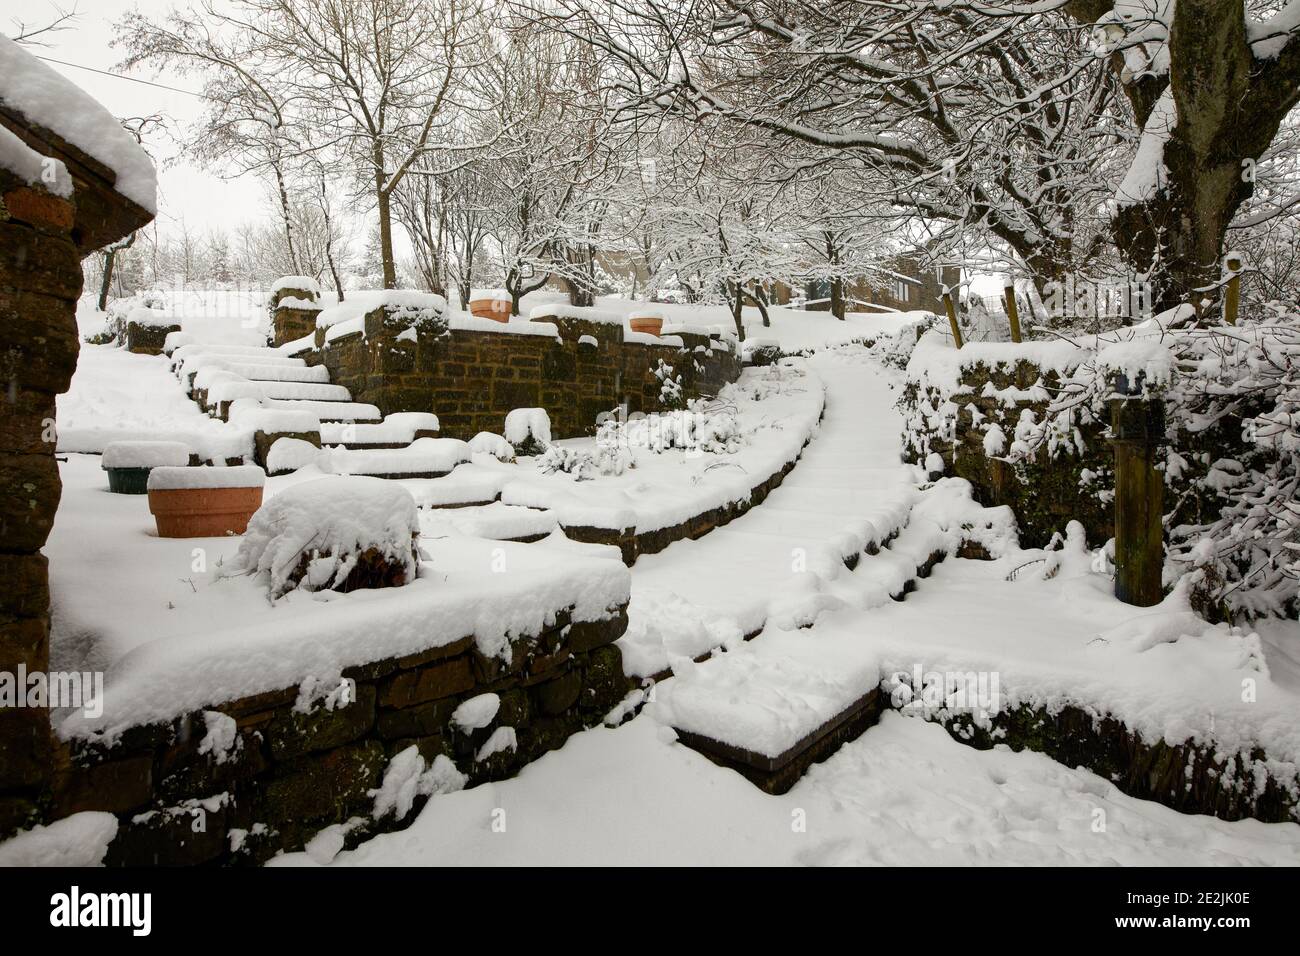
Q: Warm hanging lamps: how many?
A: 0